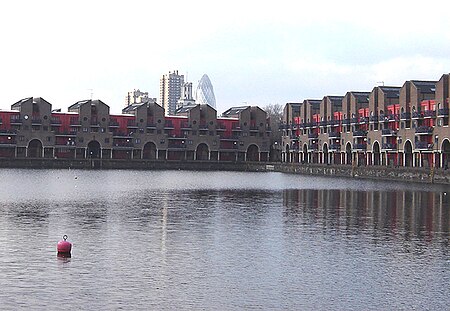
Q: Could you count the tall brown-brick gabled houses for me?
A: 12